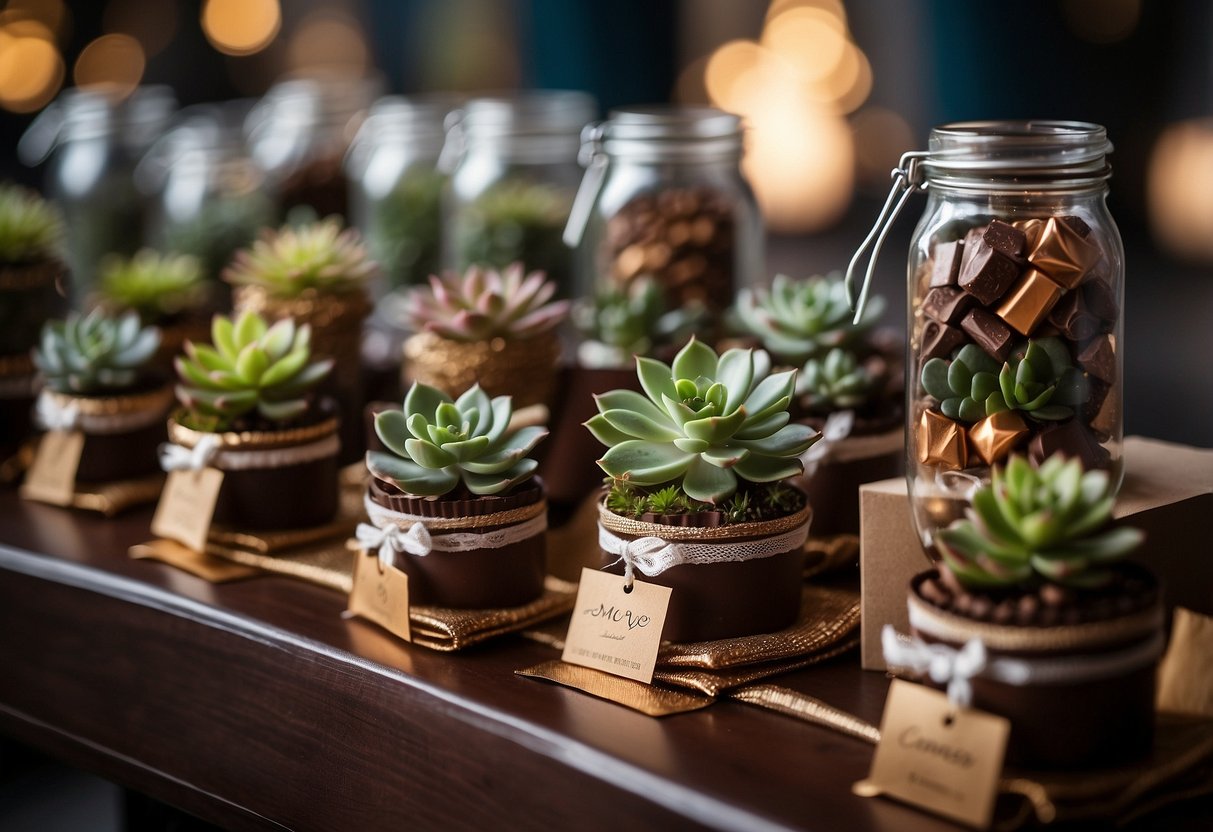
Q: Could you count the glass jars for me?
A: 7